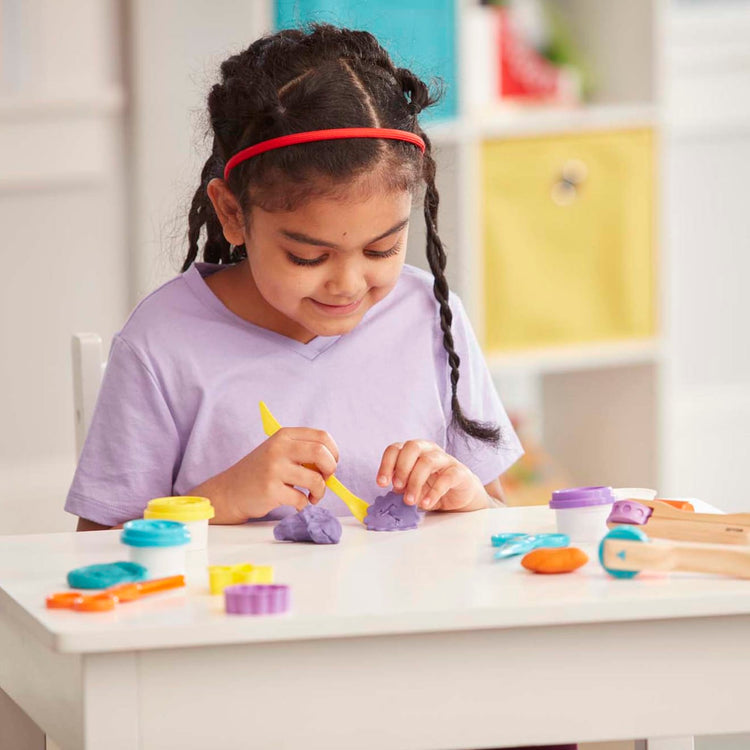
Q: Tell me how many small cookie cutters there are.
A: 2